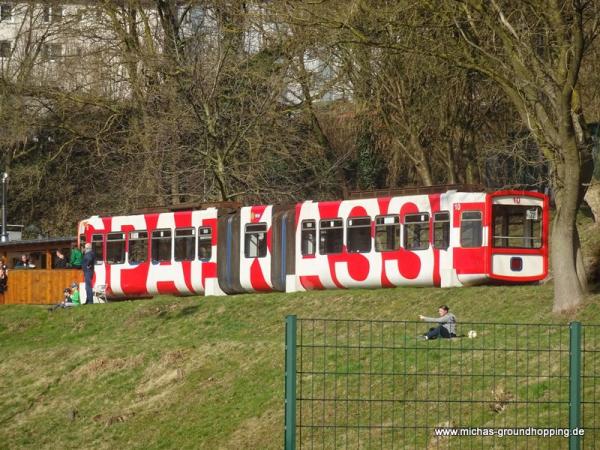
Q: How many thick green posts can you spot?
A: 2